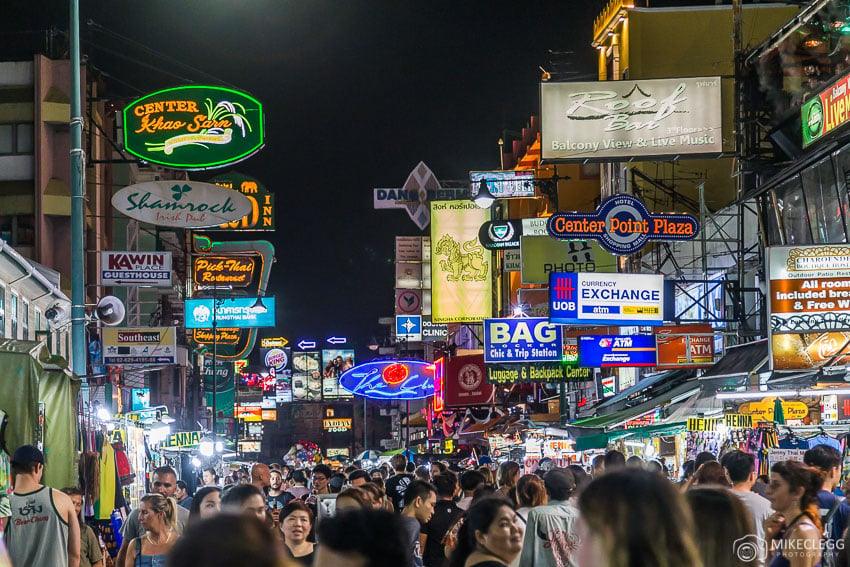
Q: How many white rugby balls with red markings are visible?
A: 0